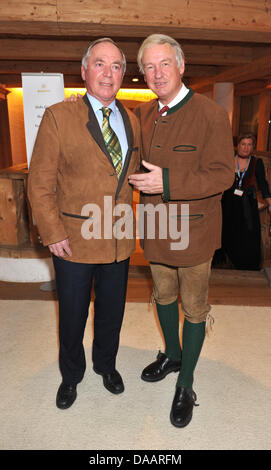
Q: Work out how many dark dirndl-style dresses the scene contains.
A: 1